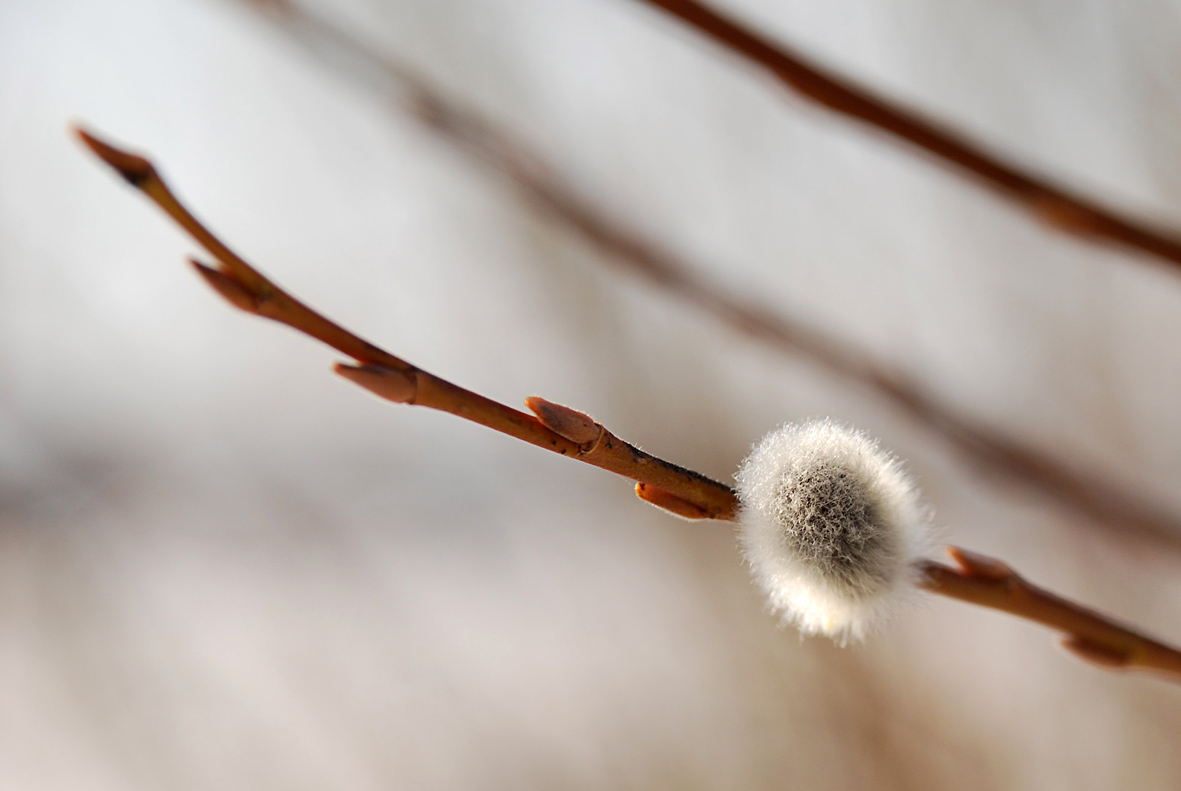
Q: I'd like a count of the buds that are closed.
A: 7